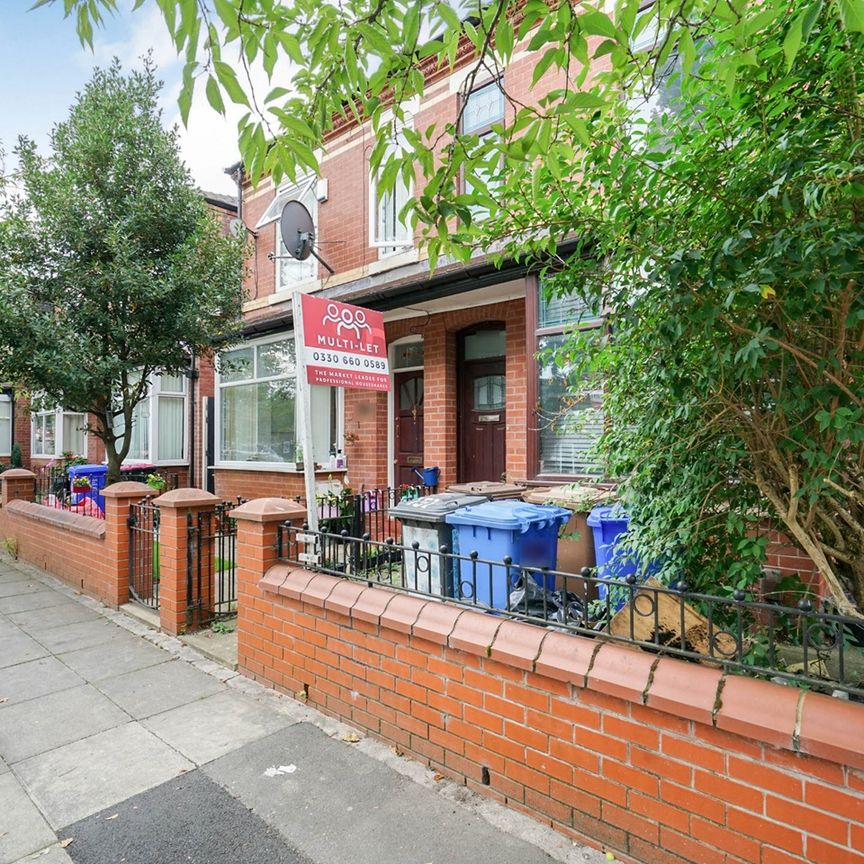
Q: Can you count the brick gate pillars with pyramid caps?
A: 4